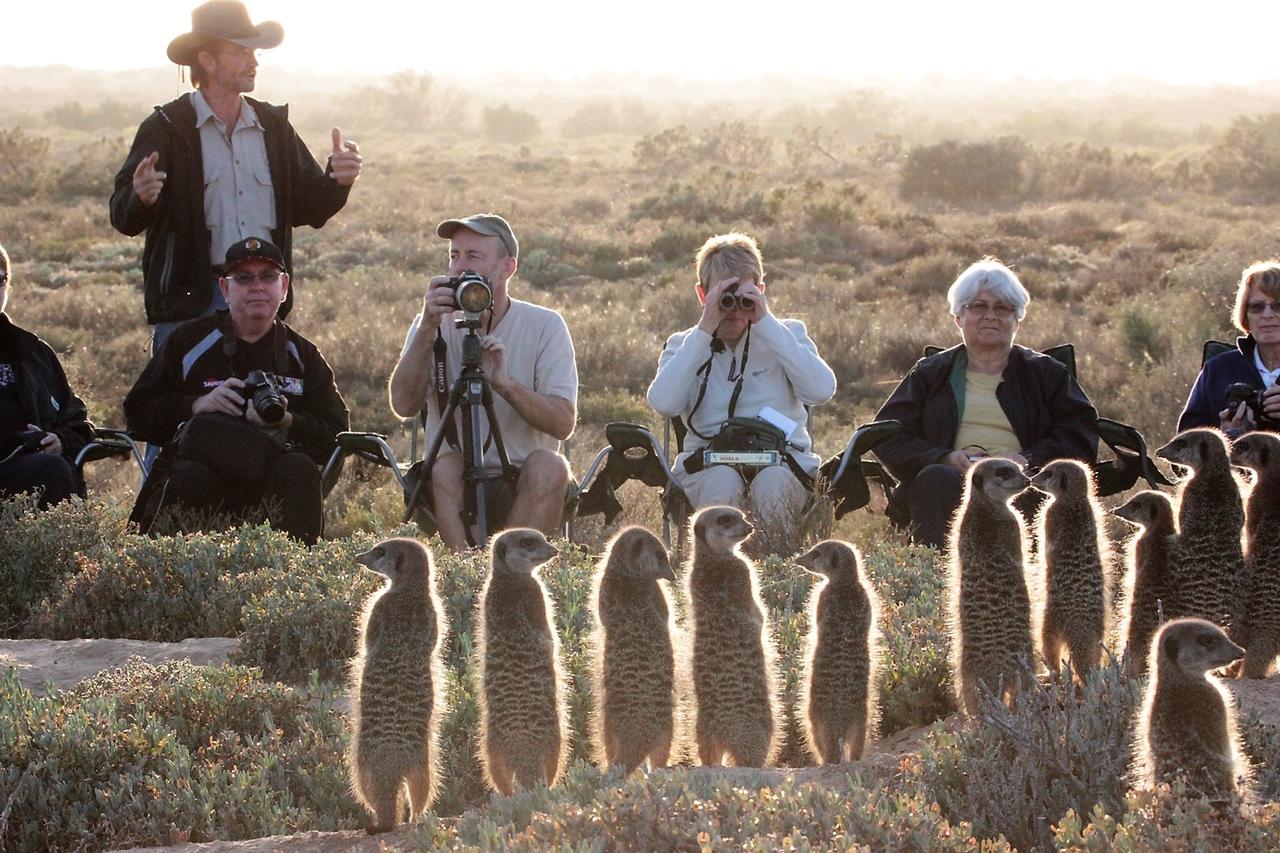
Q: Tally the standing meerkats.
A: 11